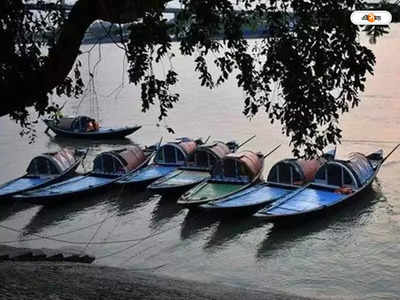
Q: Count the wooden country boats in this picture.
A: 8